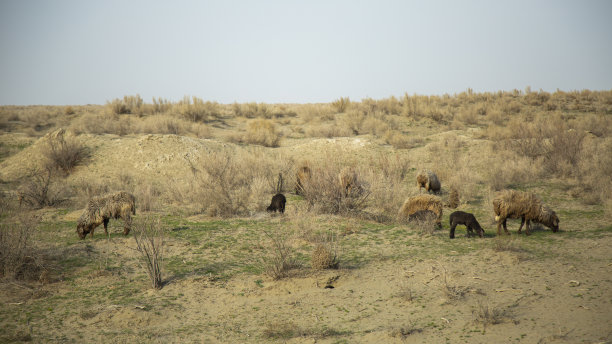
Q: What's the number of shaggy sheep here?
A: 6